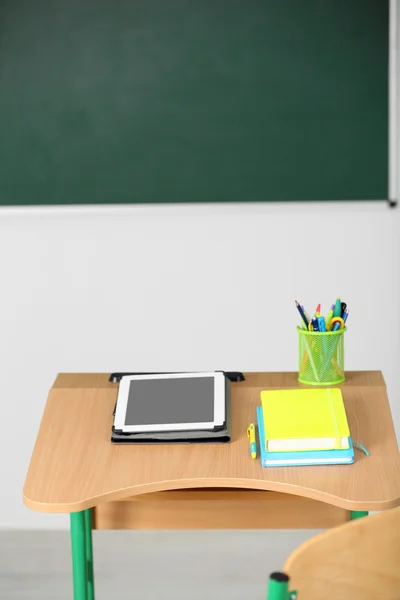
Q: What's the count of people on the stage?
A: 0